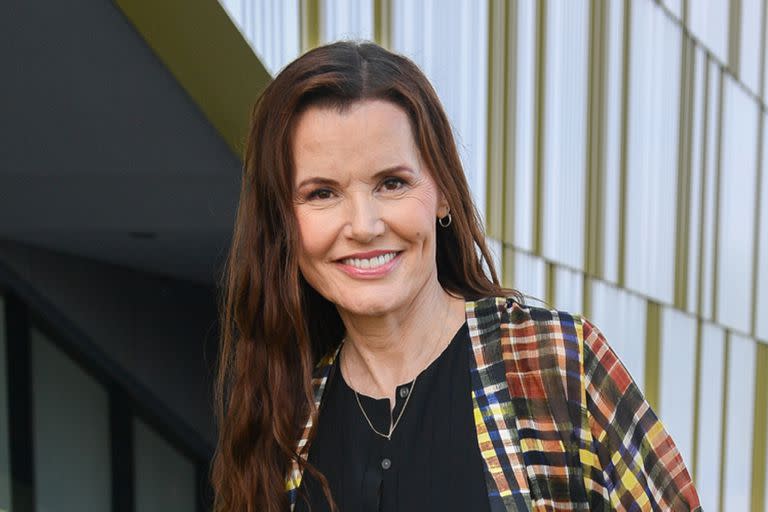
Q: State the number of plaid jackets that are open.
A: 1